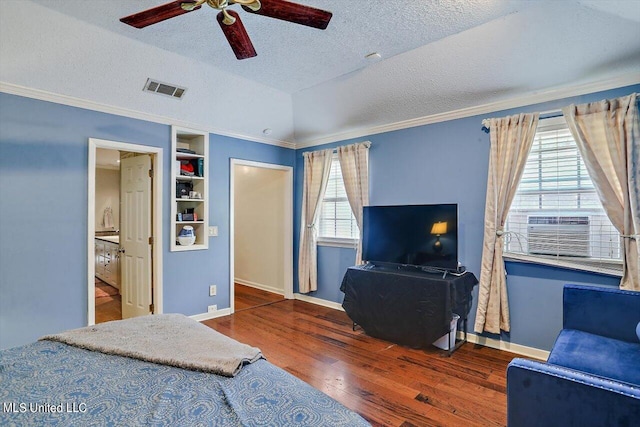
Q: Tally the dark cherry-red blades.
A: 3